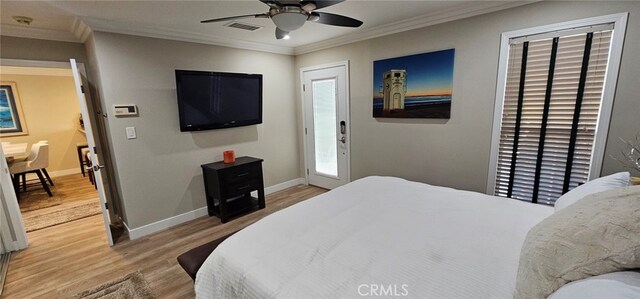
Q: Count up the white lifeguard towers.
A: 1